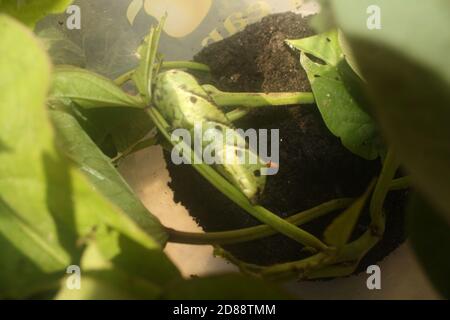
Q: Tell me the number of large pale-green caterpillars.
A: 1